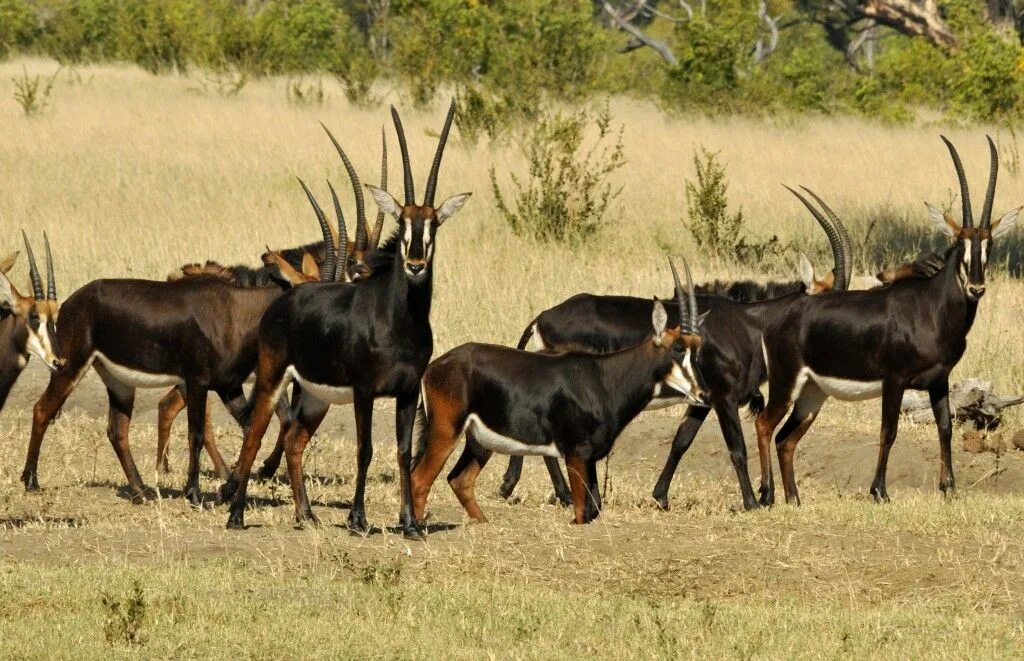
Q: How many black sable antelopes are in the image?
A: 7